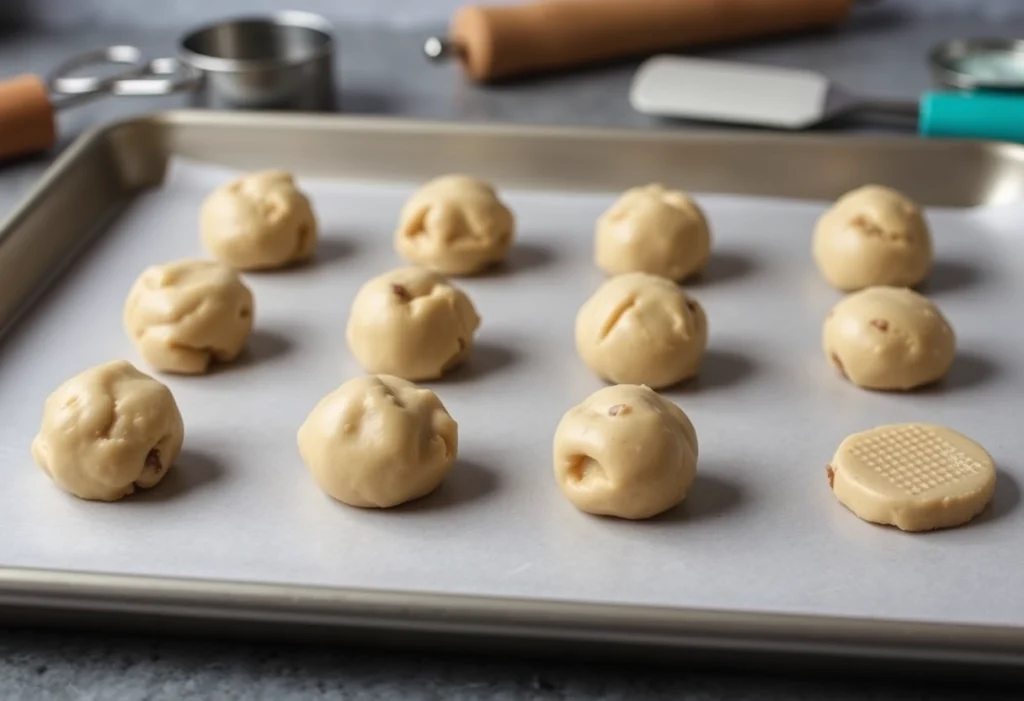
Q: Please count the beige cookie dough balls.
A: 11